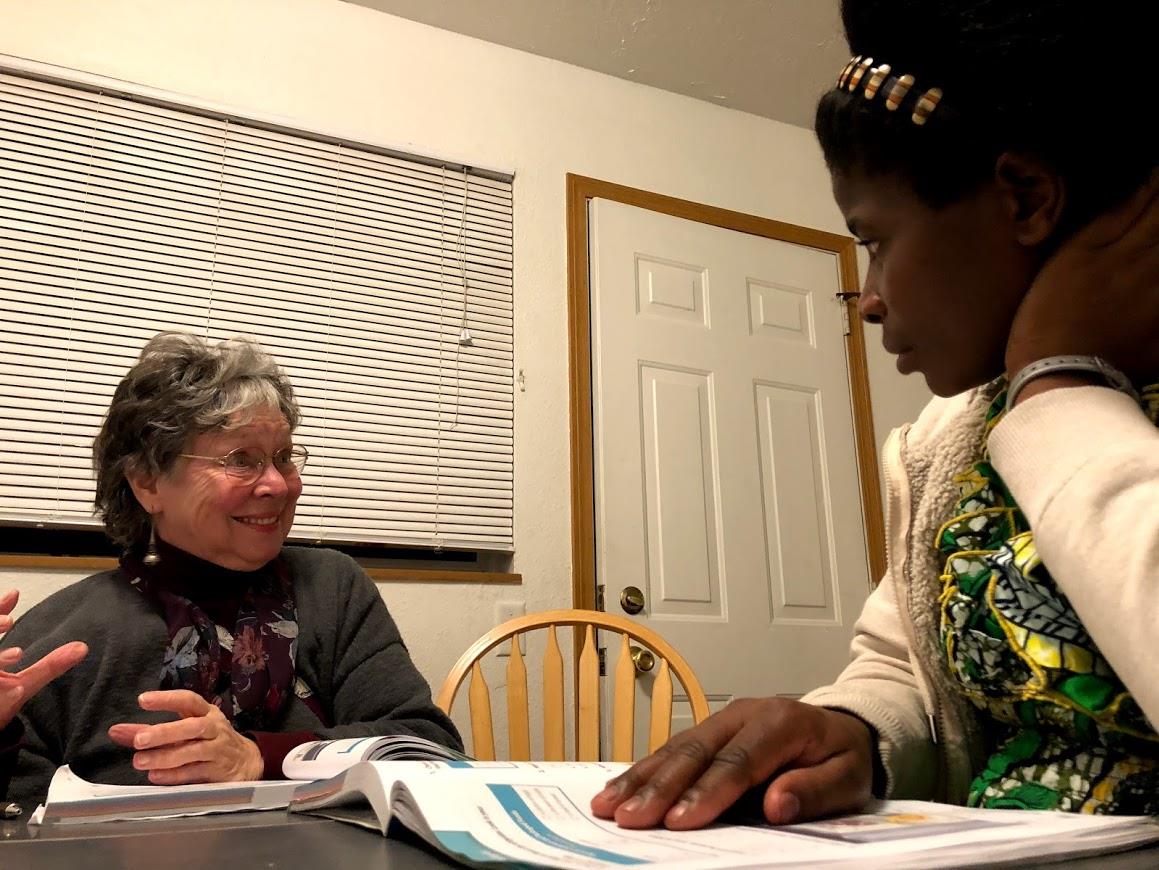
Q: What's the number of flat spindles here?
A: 6